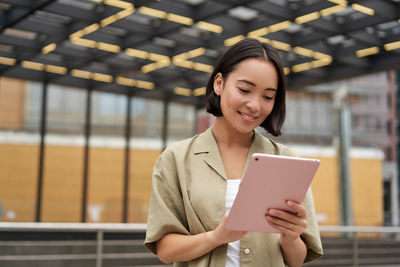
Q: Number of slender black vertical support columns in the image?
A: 4